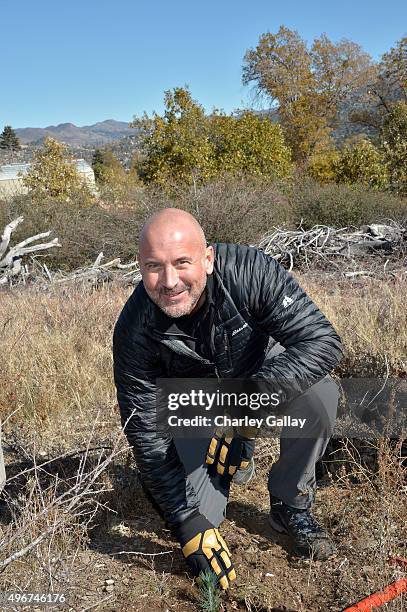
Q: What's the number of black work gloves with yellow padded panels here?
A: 2